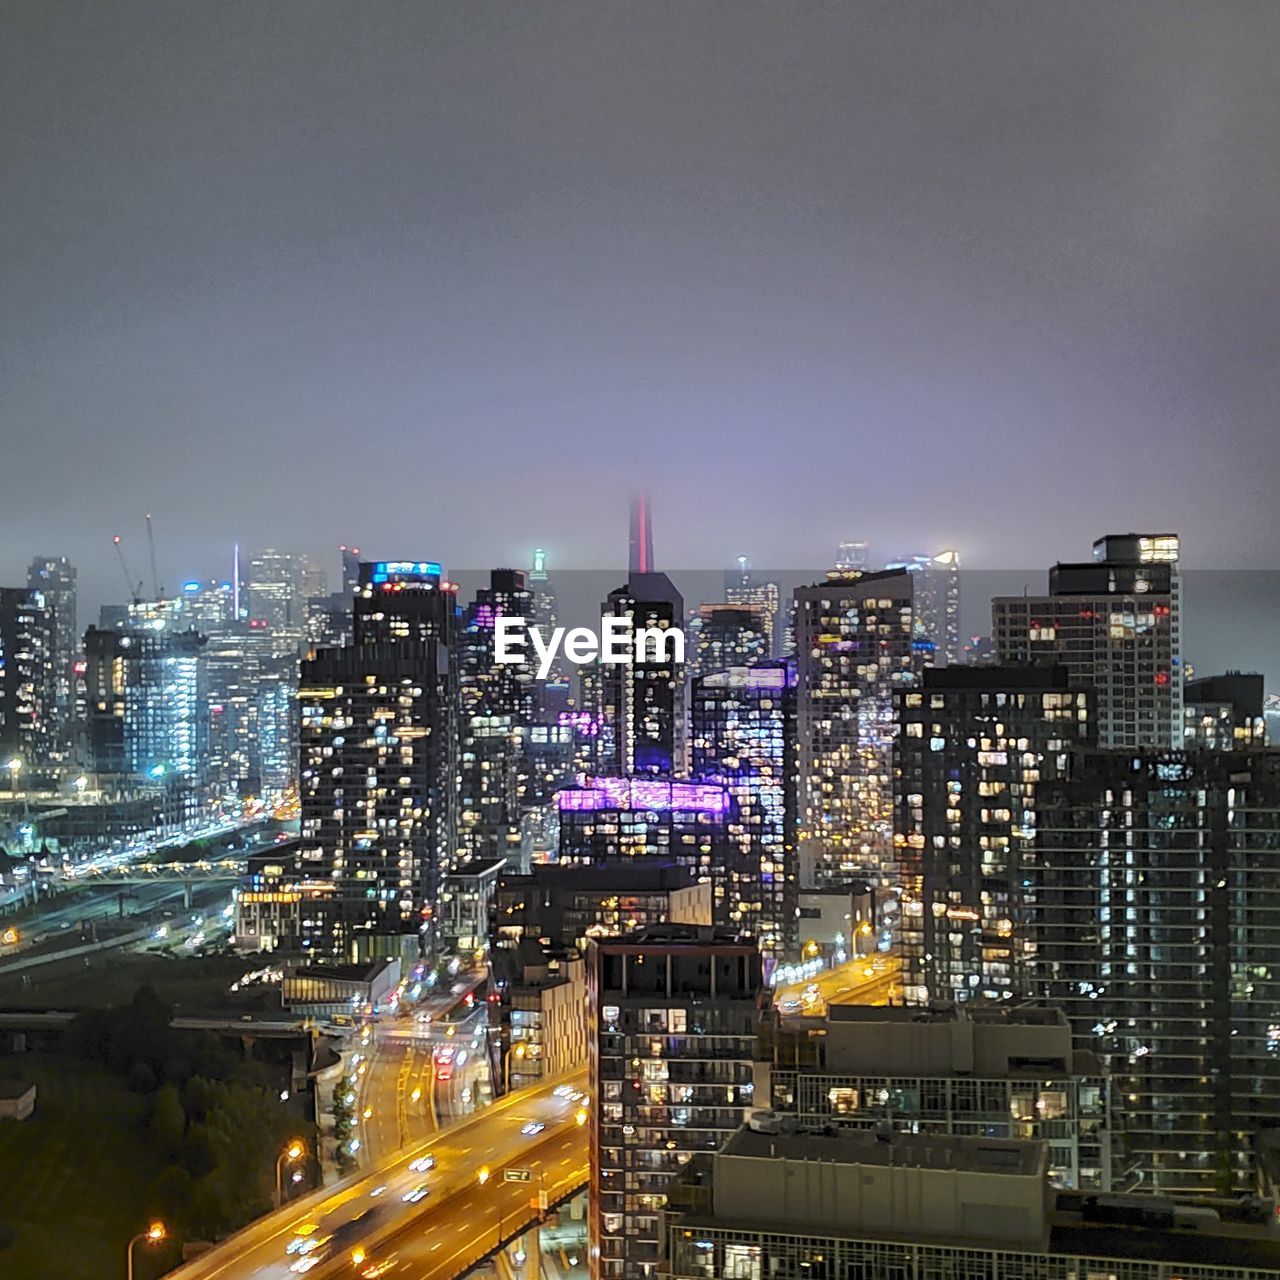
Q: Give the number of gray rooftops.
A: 2